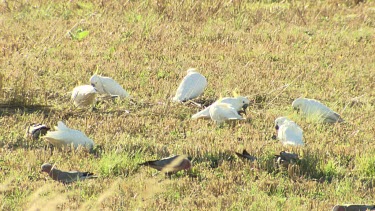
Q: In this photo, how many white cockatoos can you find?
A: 8